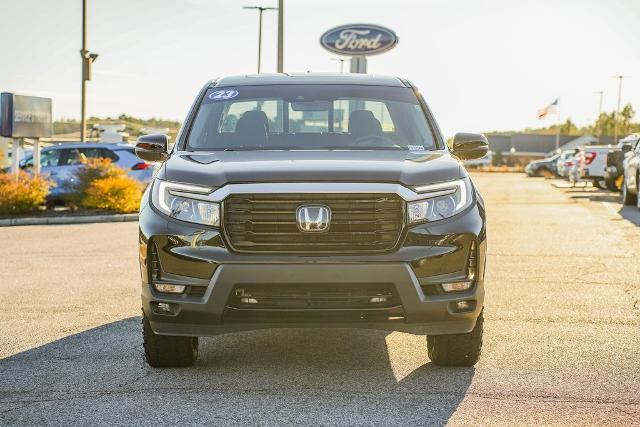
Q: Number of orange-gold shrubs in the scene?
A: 2